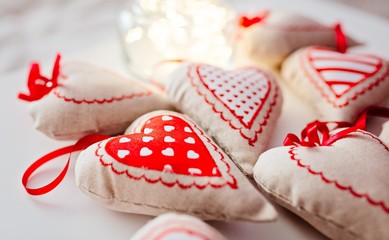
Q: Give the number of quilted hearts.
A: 7